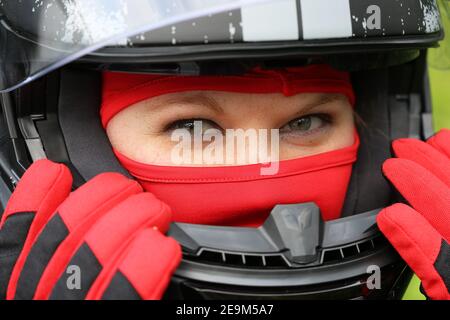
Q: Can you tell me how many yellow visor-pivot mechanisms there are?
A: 0